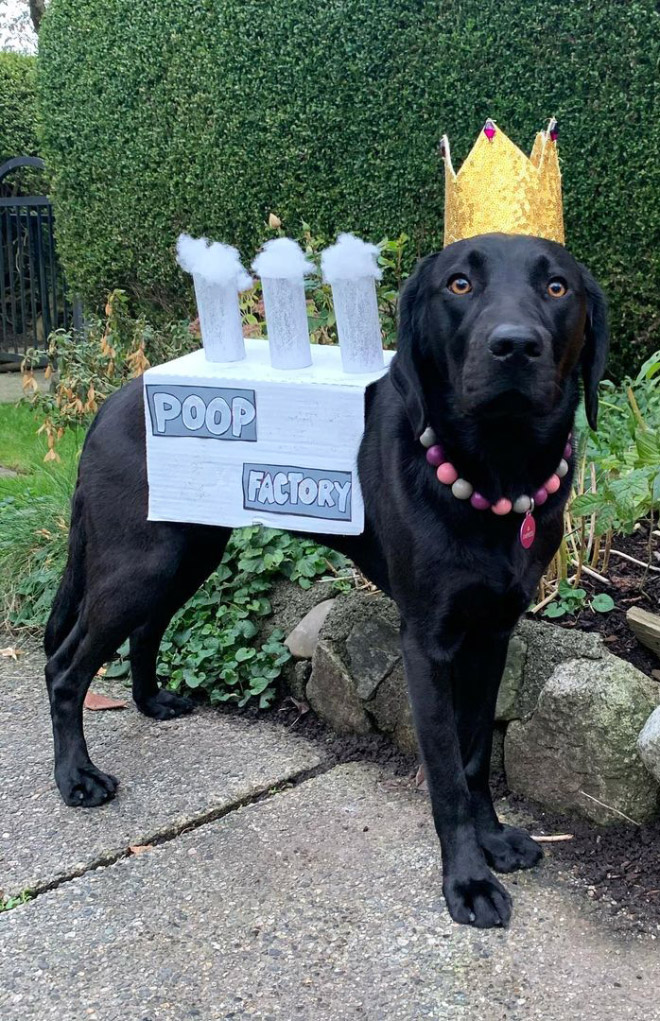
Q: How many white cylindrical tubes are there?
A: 3